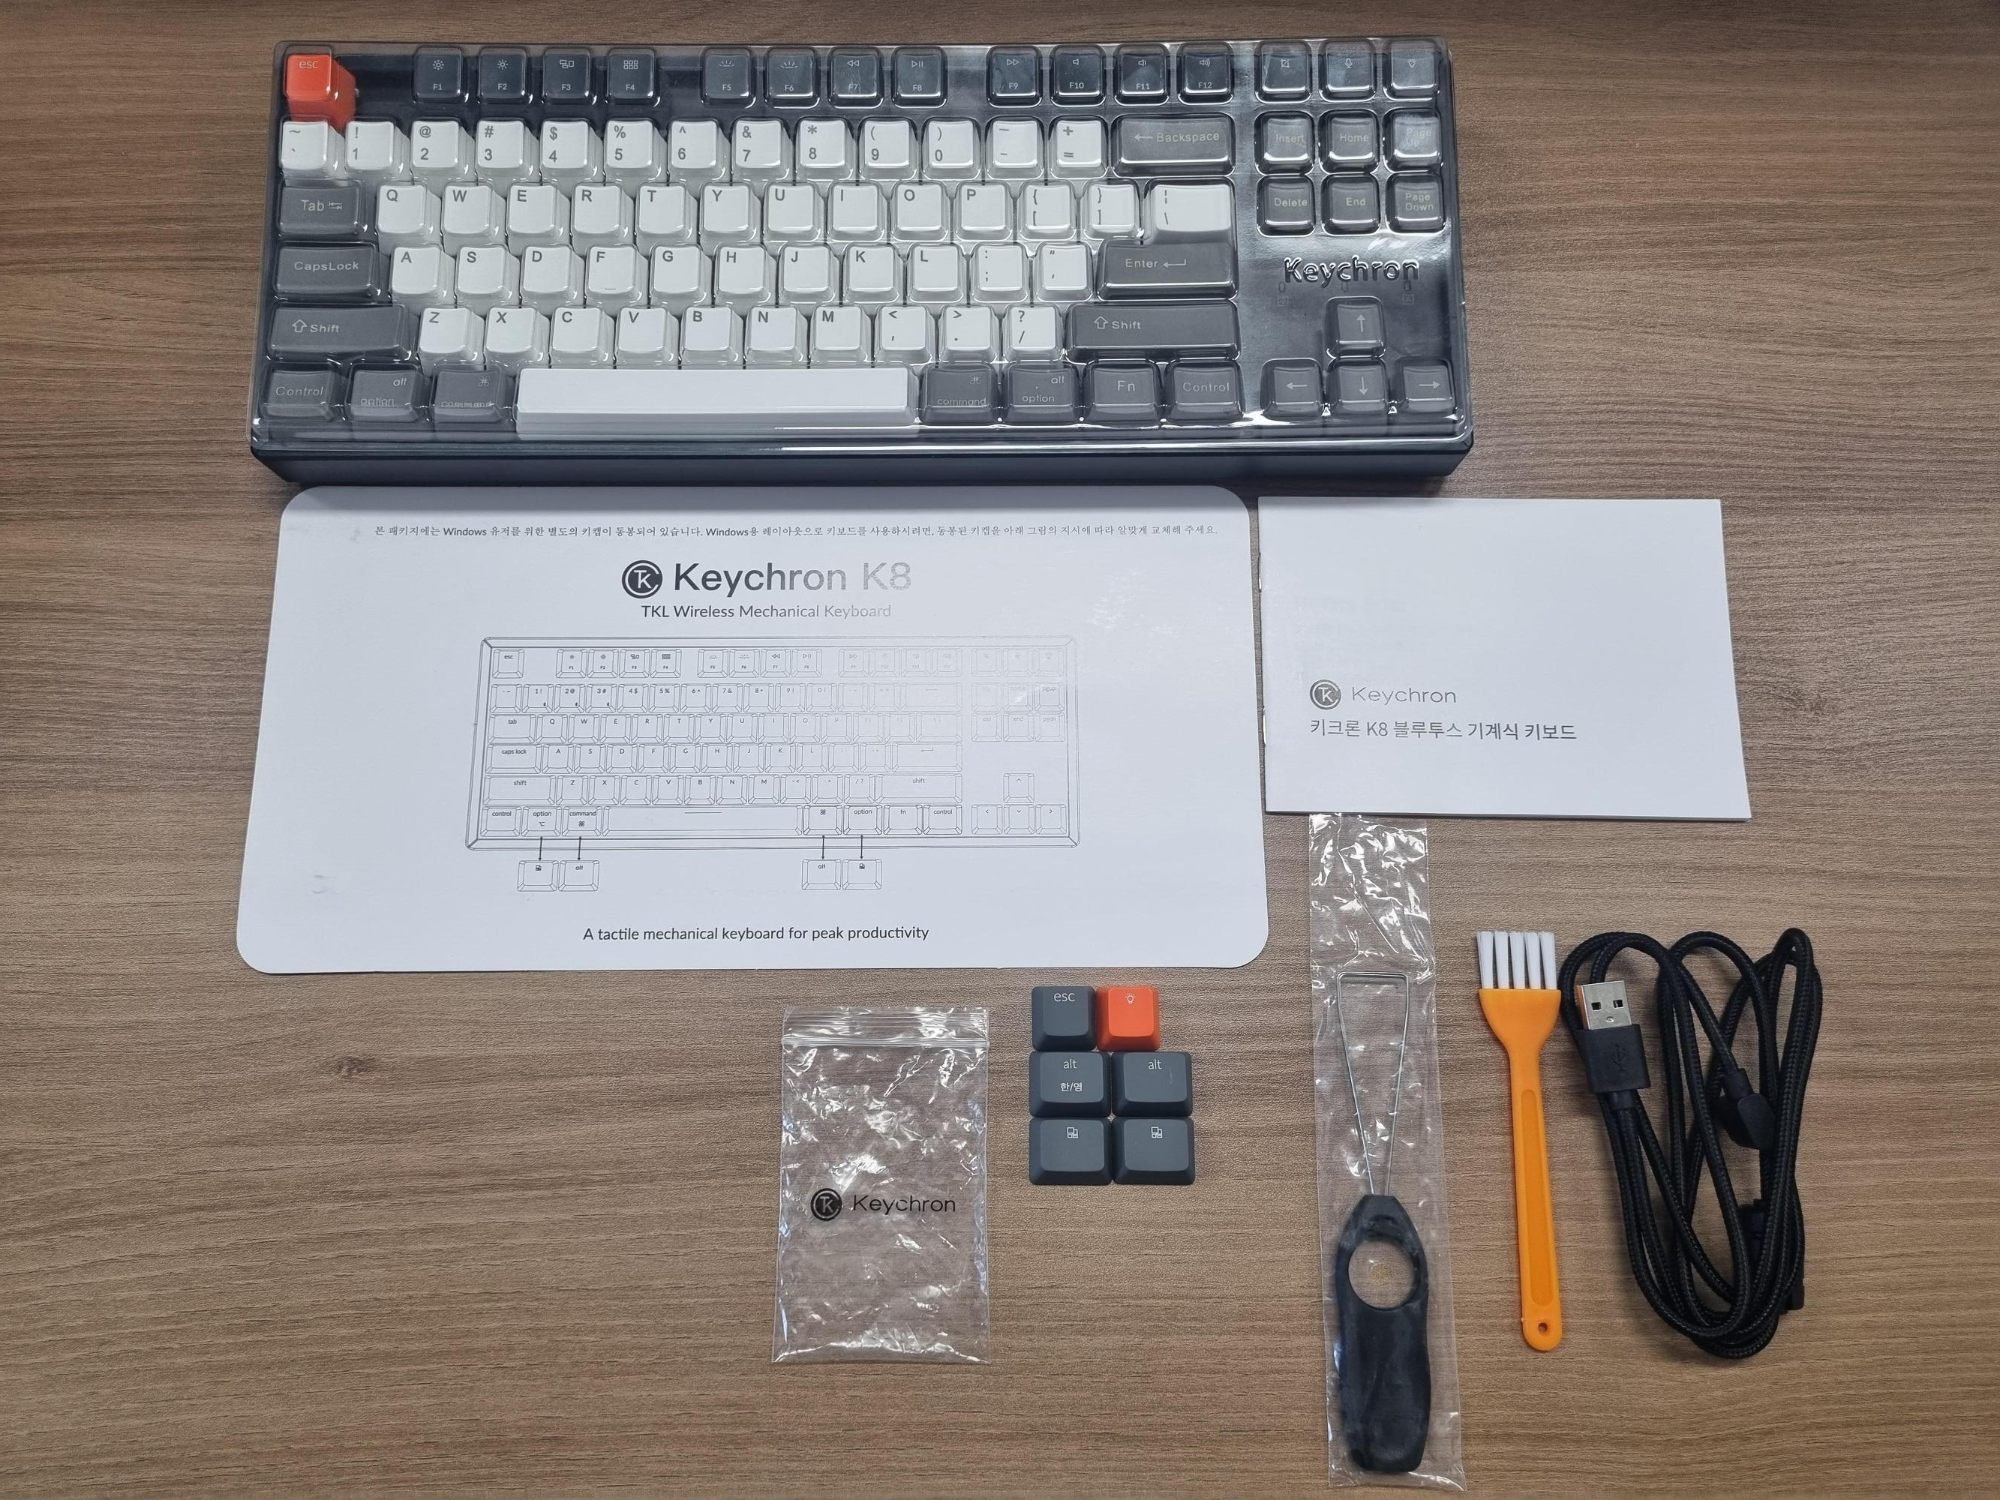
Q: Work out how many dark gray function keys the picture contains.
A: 12